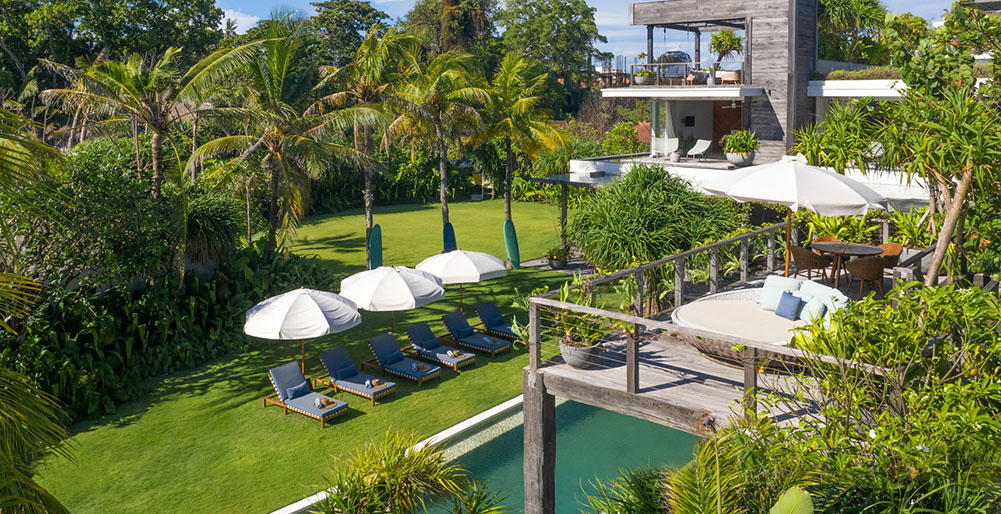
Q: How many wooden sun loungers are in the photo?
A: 6